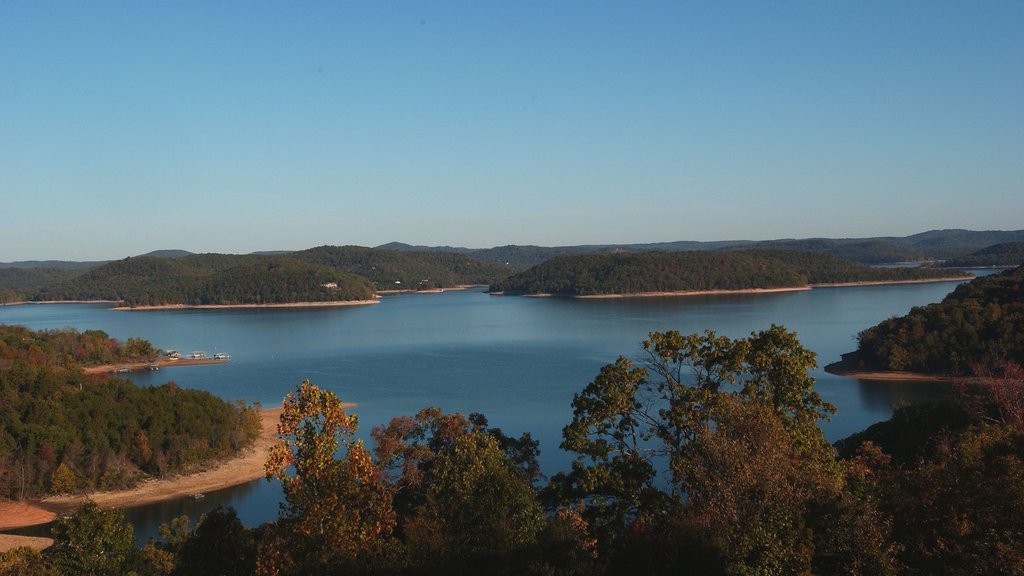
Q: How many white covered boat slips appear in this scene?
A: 3